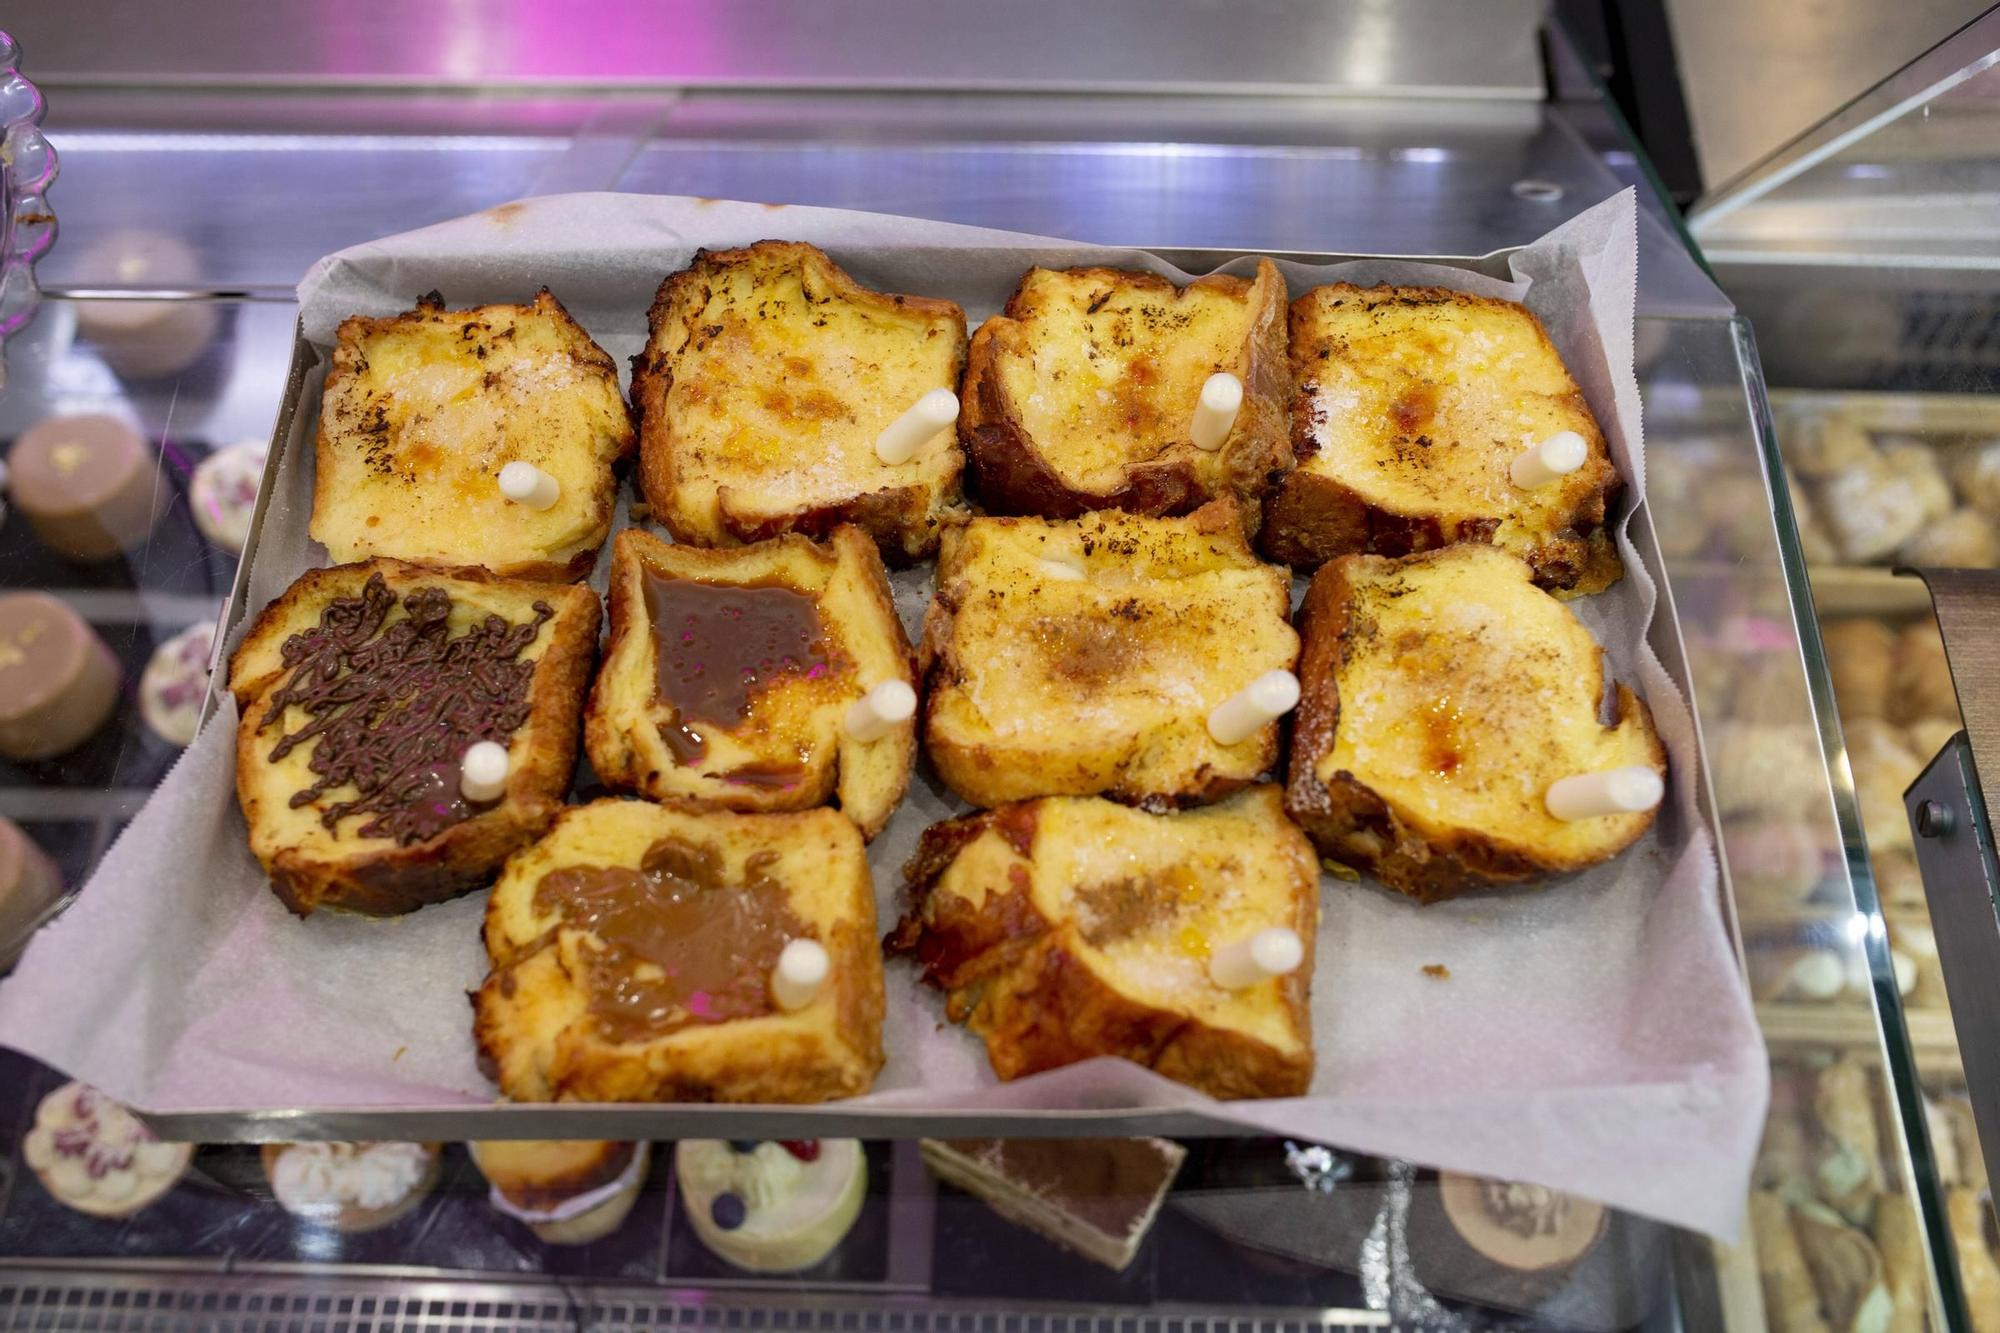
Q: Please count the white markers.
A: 10